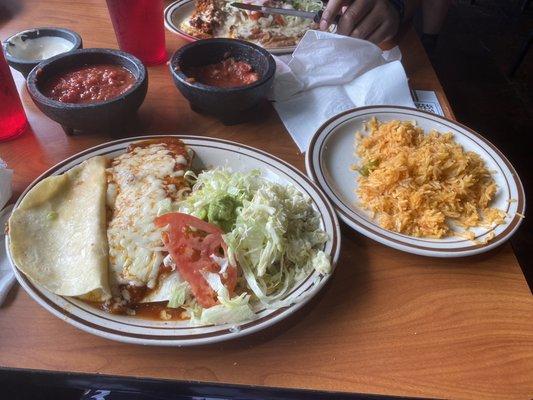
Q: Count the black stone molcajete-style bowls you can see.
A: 3